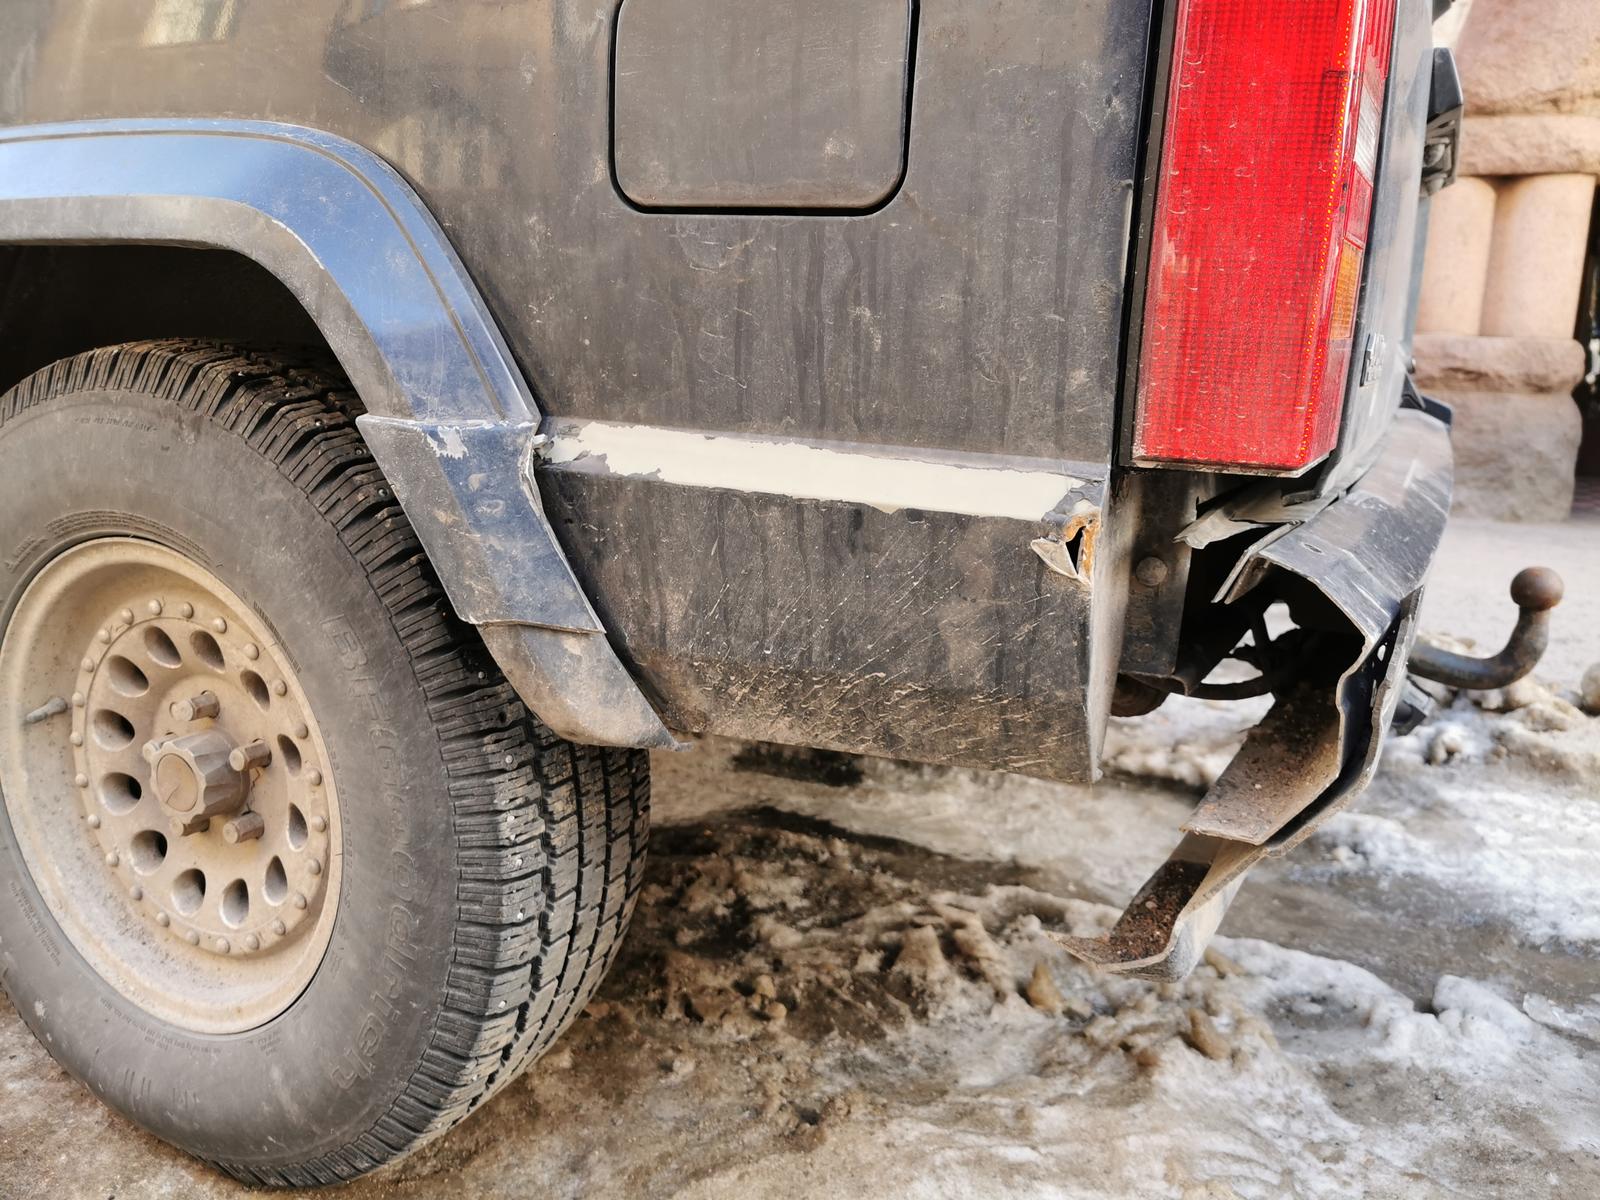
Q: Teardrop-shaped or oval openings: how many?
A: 12